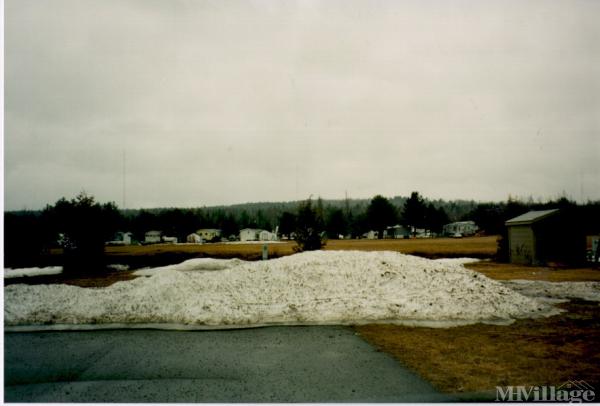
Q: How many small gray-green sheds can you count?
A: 1